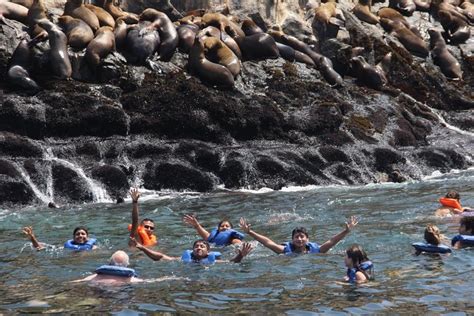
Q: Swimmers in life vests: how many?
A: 10